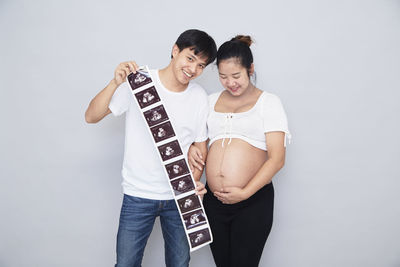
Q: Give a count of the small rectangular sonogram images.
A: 10